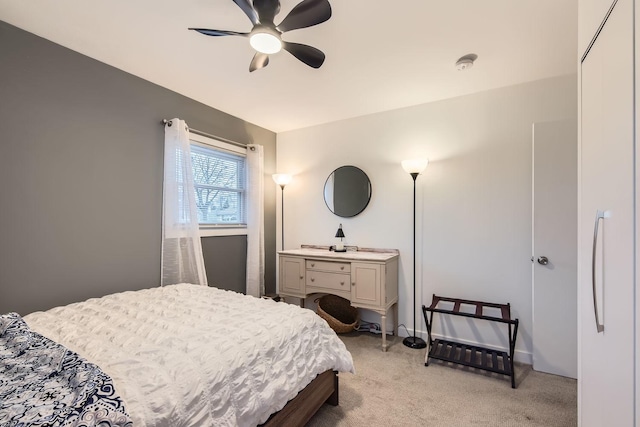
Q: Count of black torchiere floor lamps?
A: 2